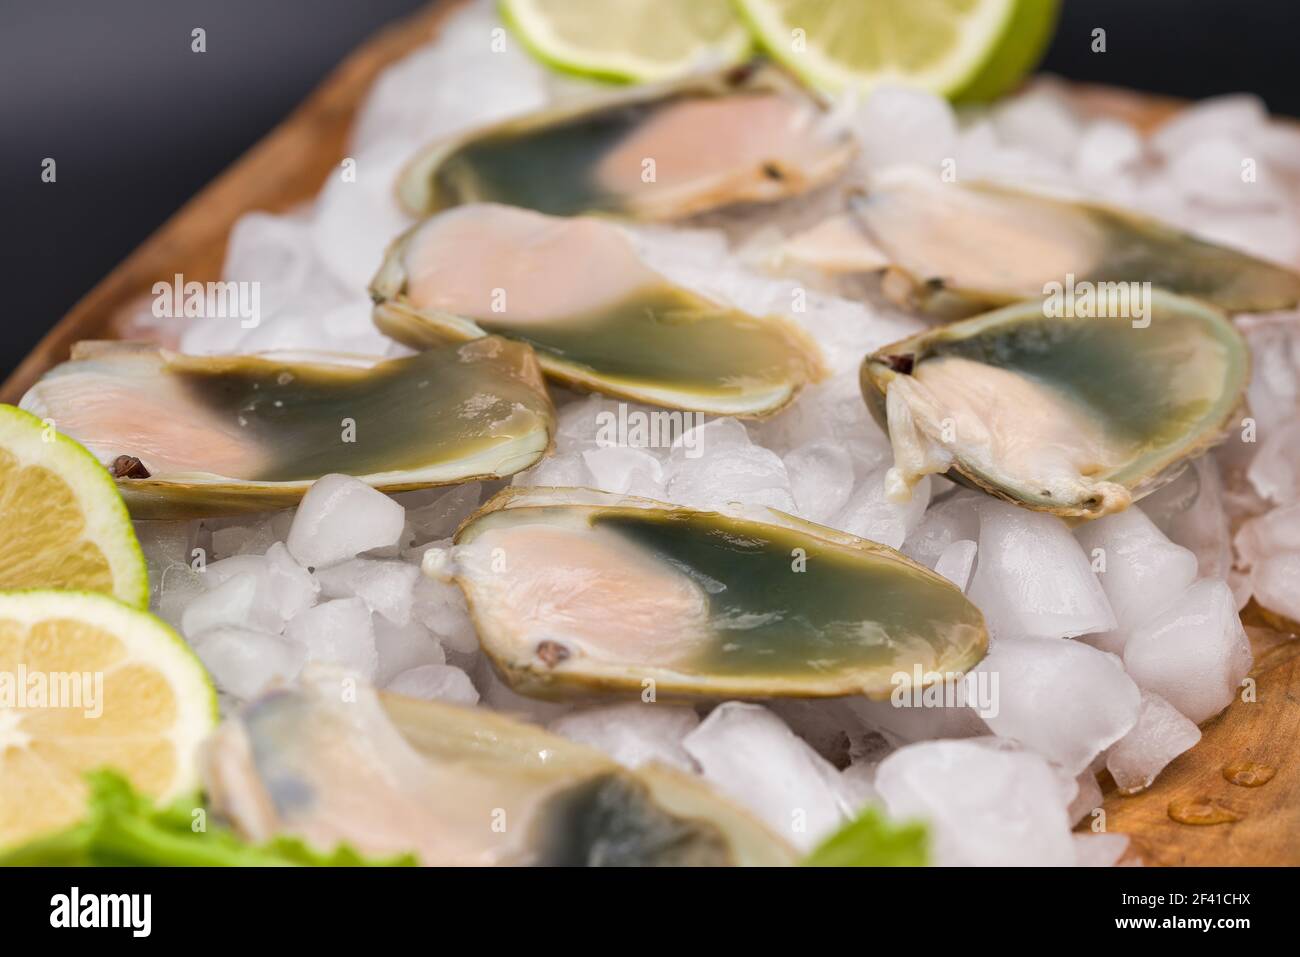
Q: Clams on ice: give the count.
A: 7